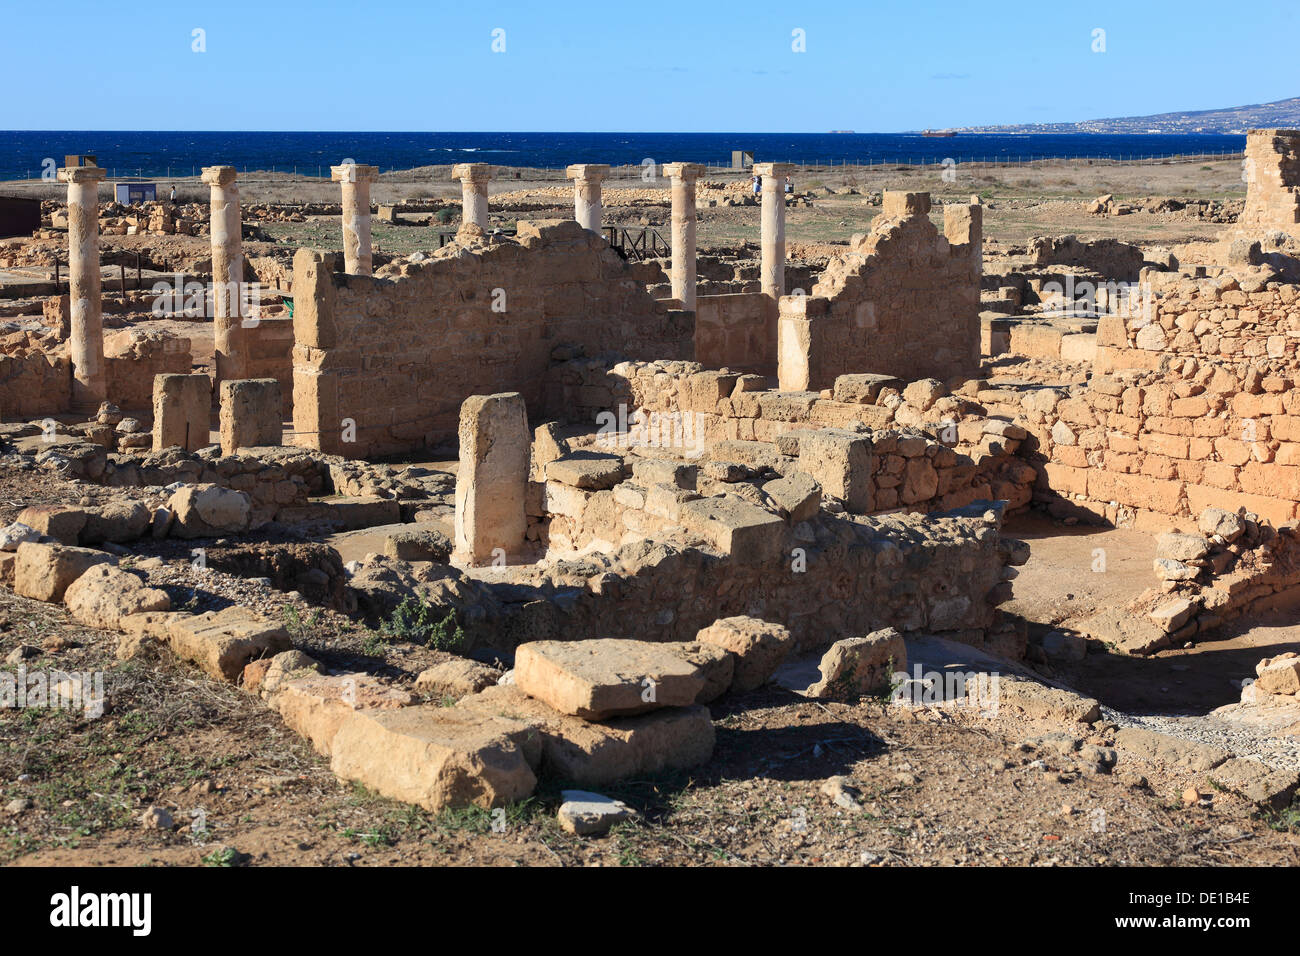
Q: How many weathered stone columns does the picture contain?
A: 7